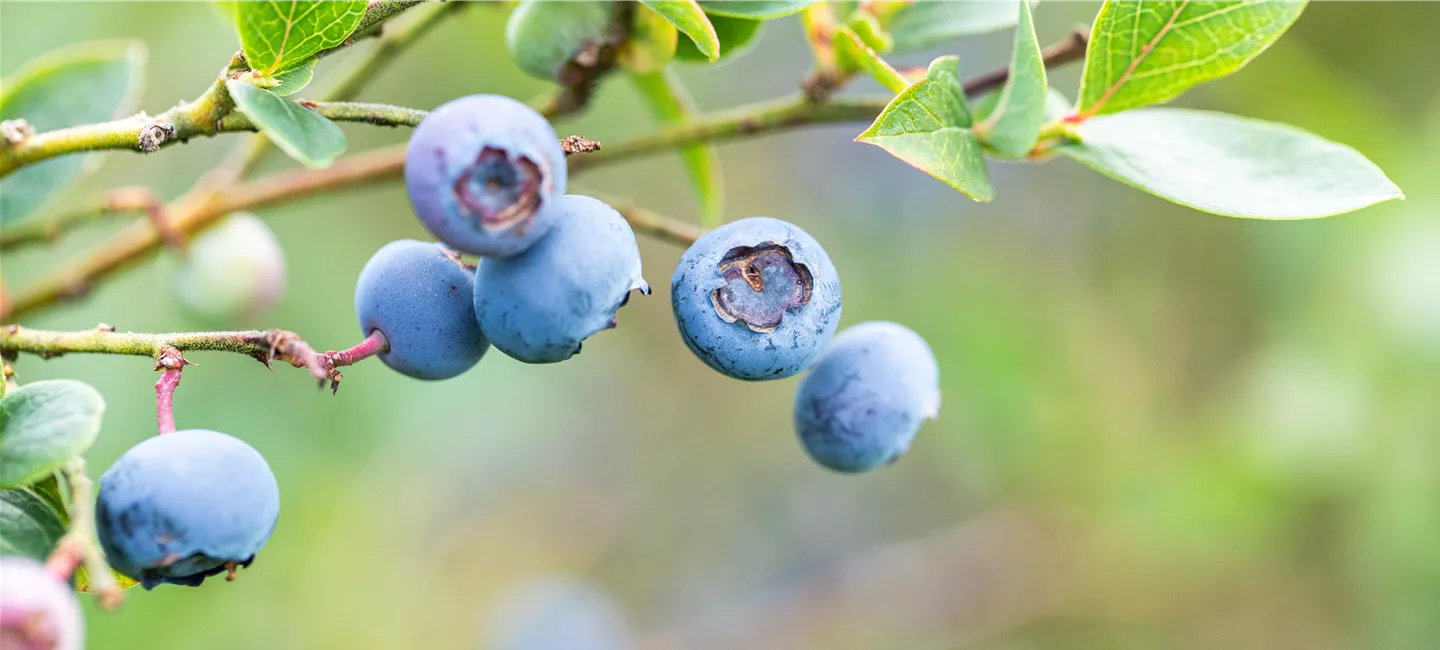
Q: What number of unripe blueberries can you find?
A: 3